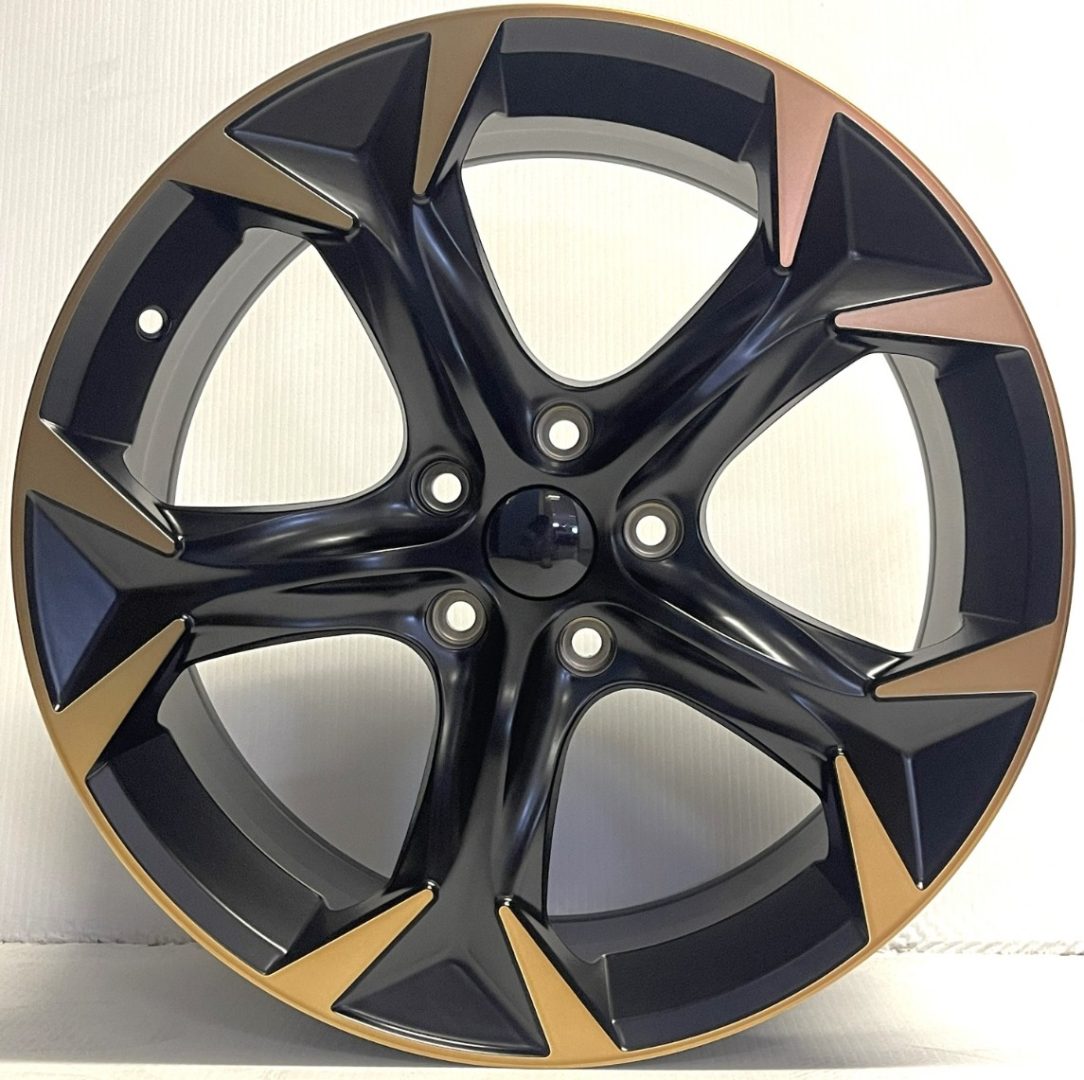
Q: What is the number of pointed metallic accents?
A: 10